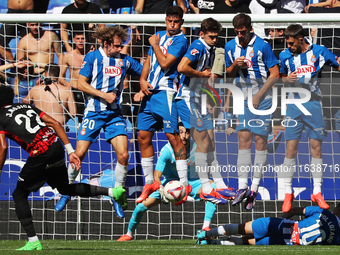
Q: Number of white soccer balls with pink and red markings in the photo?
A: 1